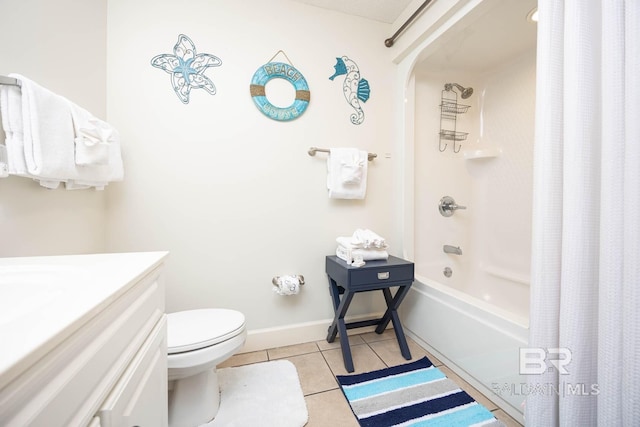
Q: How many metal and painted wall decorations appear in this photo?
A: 3